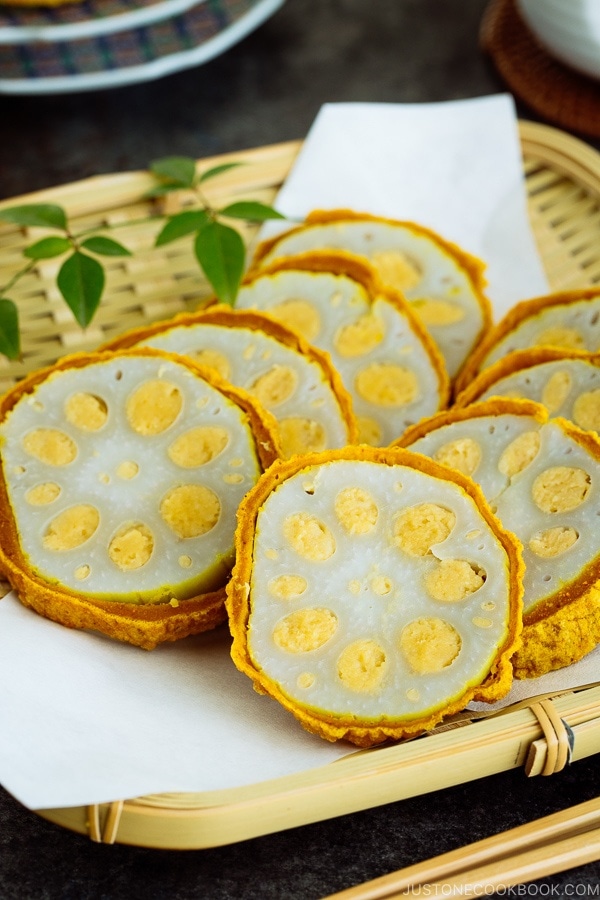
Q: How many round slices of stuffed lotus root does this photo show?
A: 8